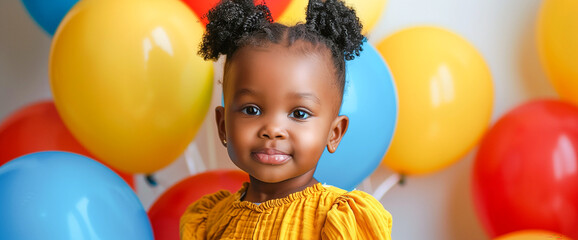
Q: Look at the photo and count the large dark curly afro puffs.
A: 2